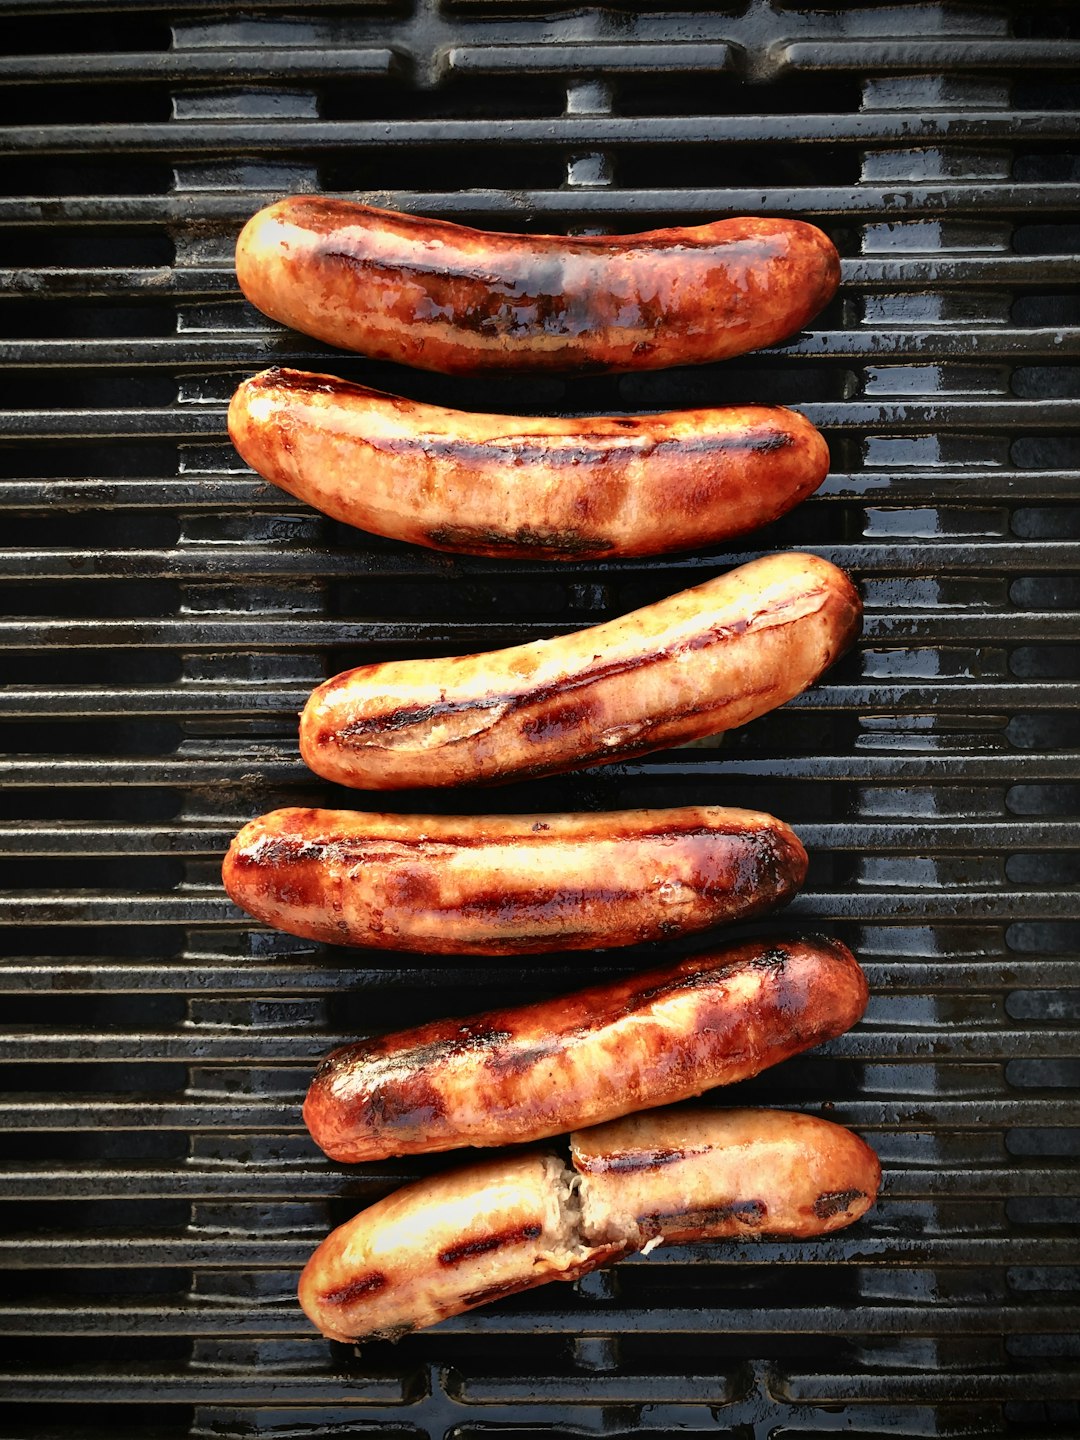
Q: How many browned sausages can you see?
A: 6